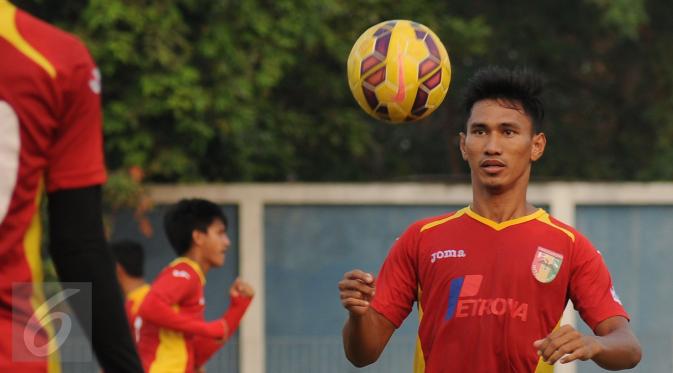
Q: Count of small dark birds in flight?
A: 0